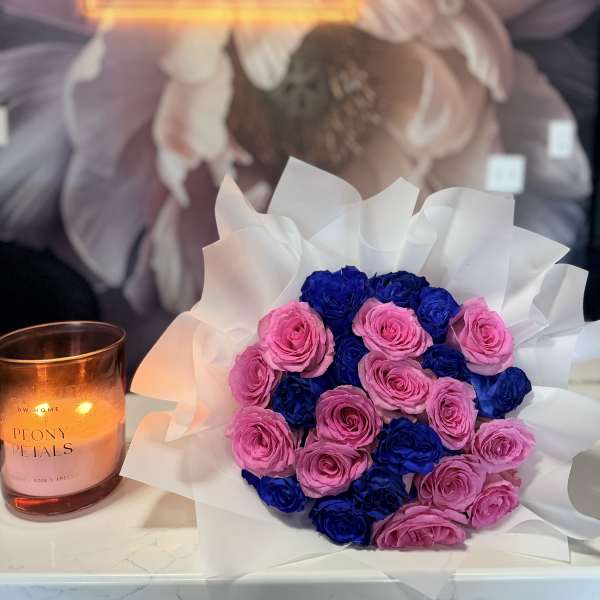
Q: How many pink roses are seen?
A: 13